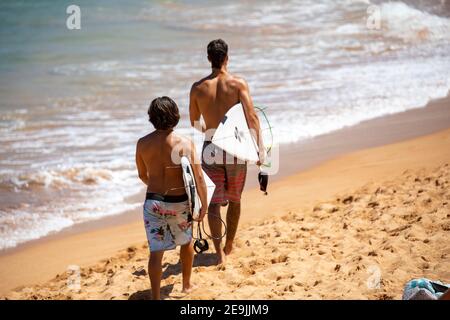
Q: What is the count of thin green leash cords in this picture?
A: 1